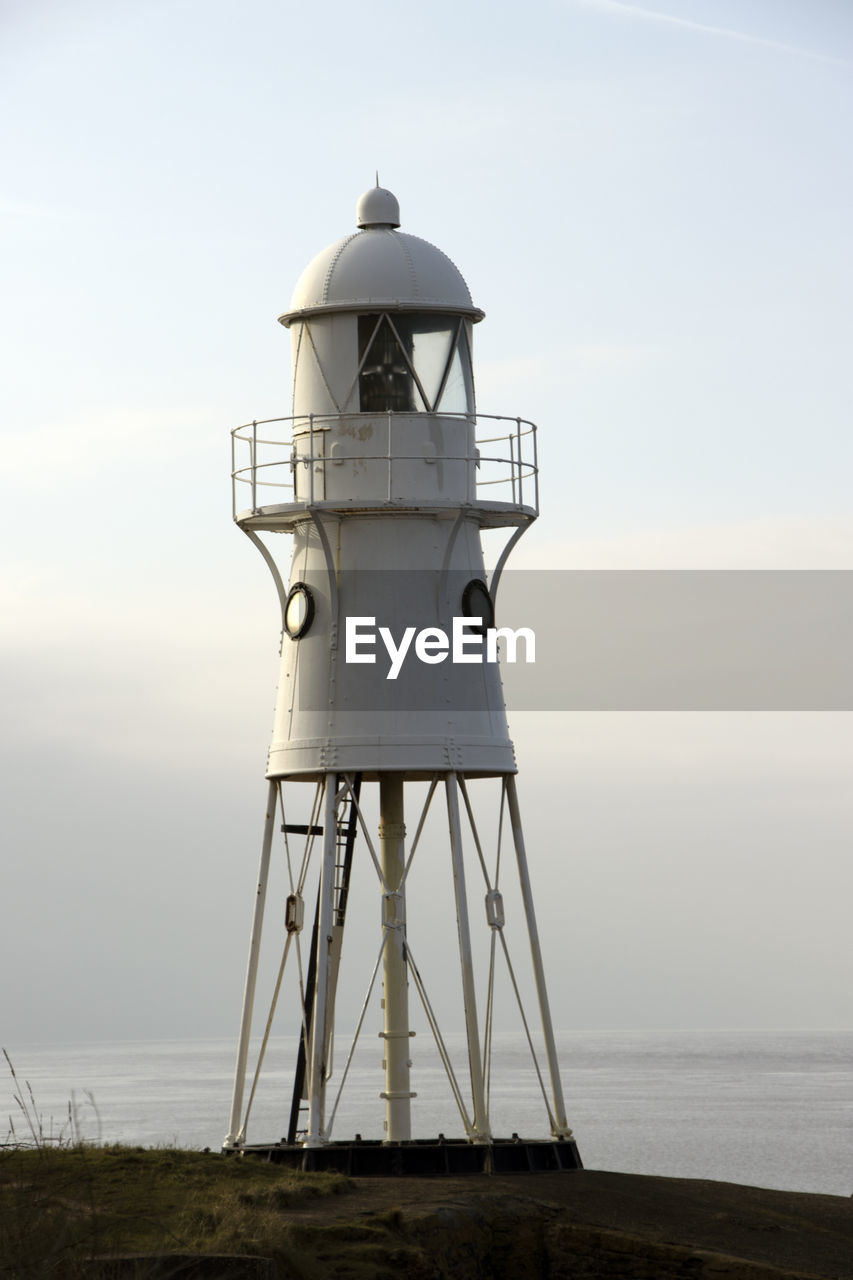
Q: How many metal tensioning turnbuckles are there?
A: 3